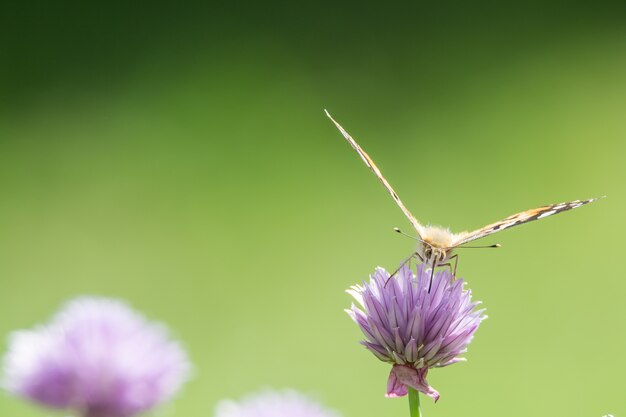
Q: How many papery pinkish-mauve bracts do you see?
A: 2